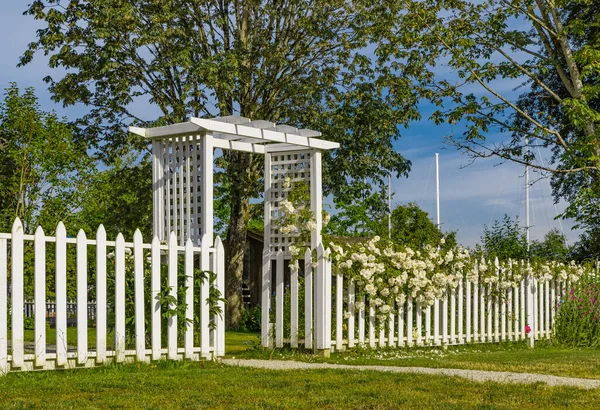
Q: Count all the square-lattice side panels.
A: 2